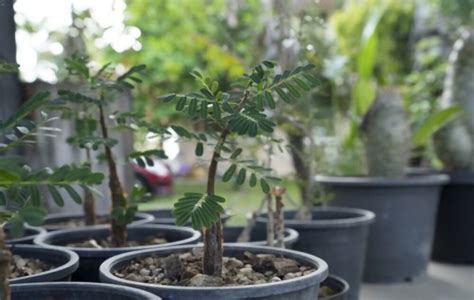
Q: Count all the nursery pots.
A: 12